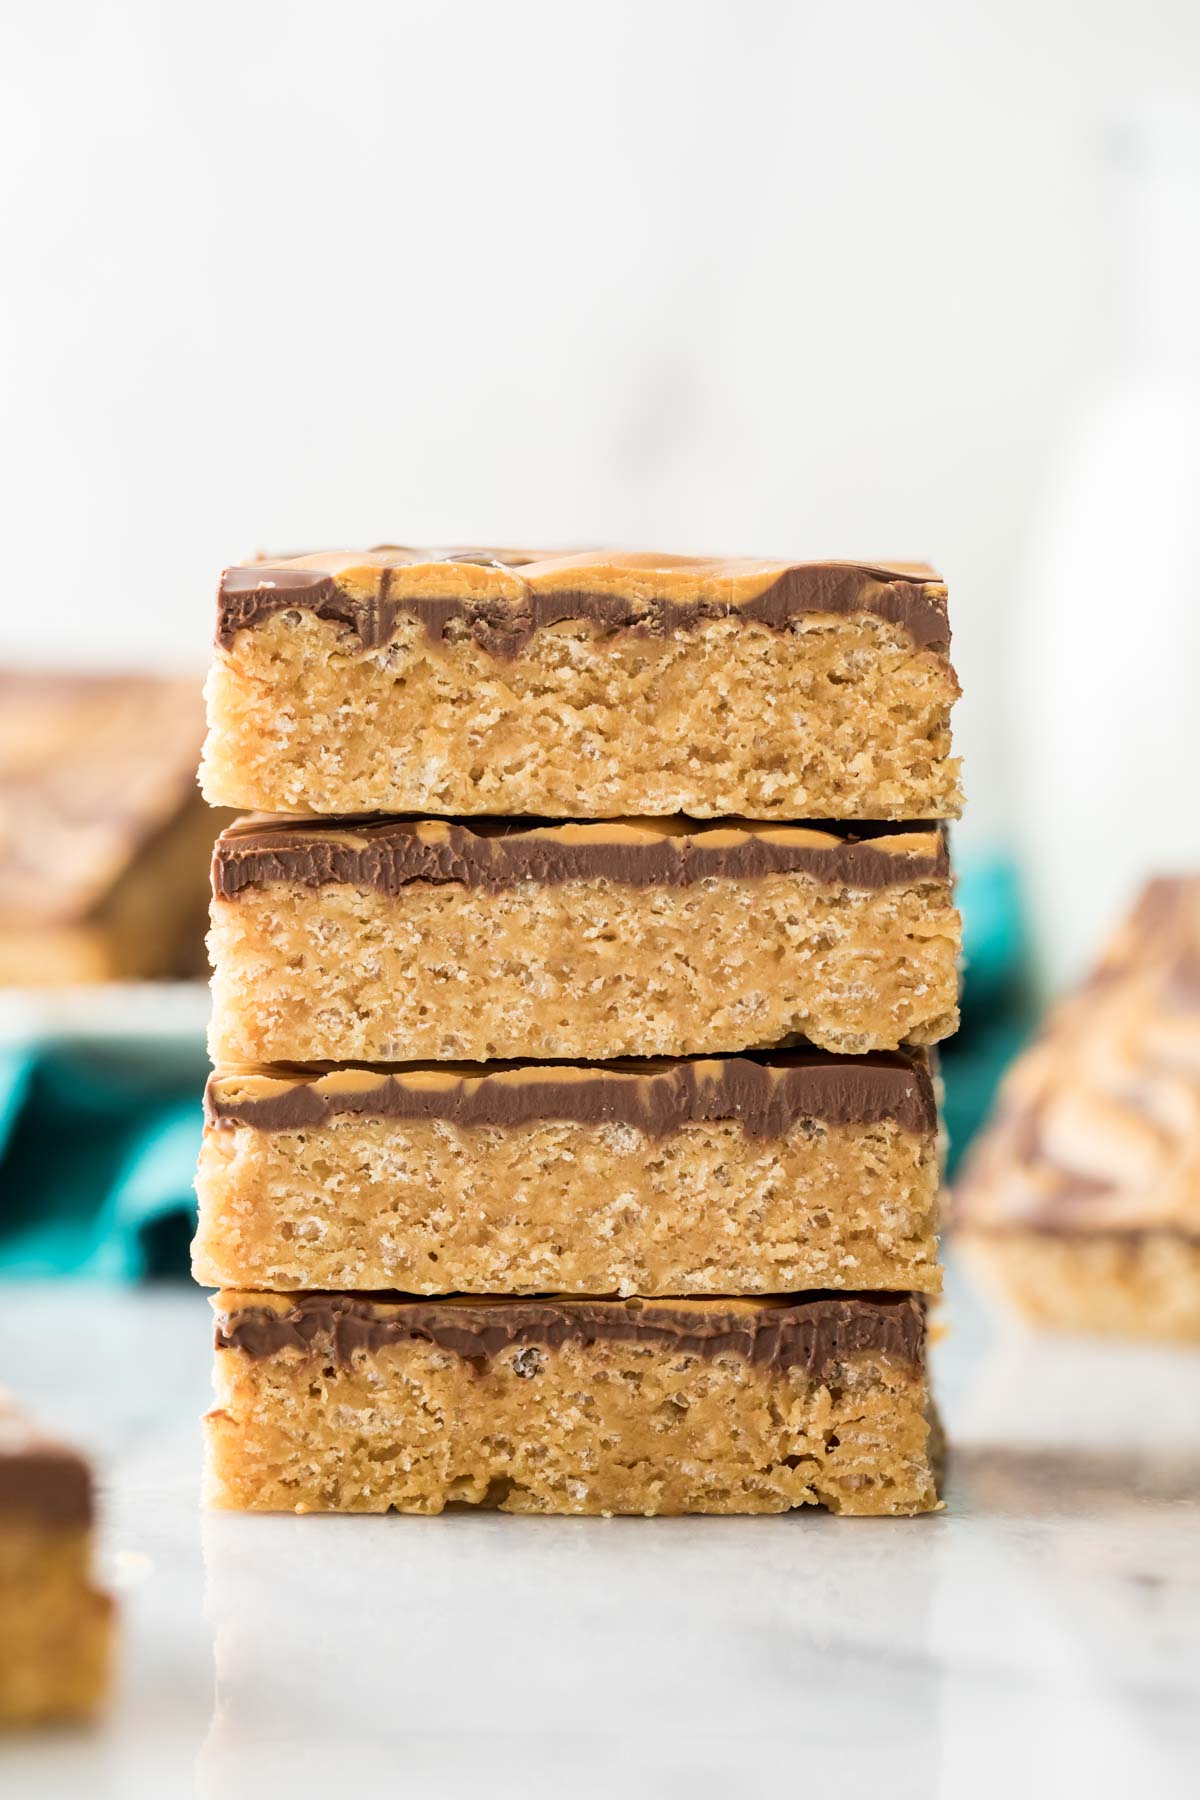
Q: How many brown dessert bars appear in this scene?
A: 7